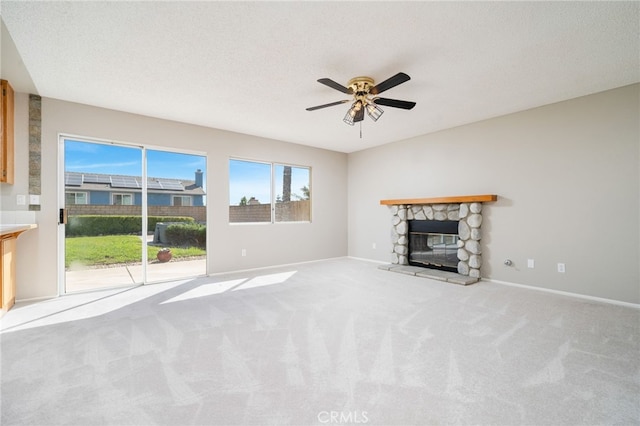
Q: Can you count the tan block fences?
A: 1